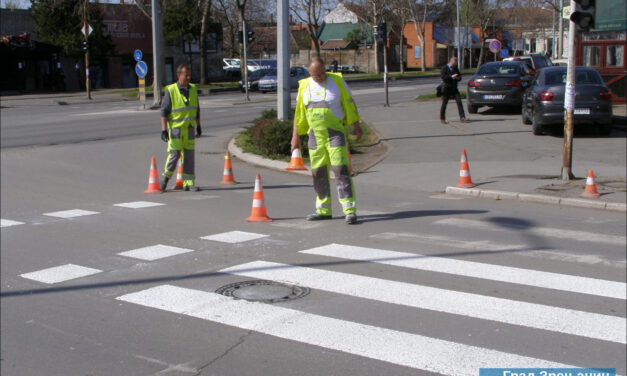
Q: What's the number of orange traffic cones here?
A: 8